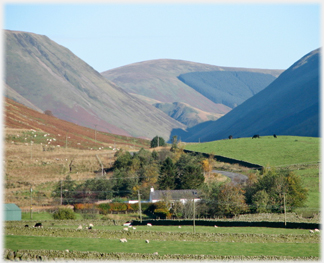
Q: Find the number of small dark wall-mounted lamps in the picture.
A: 0